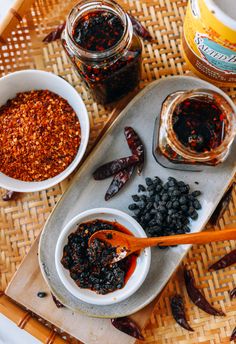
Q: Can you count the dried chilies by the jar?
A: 3